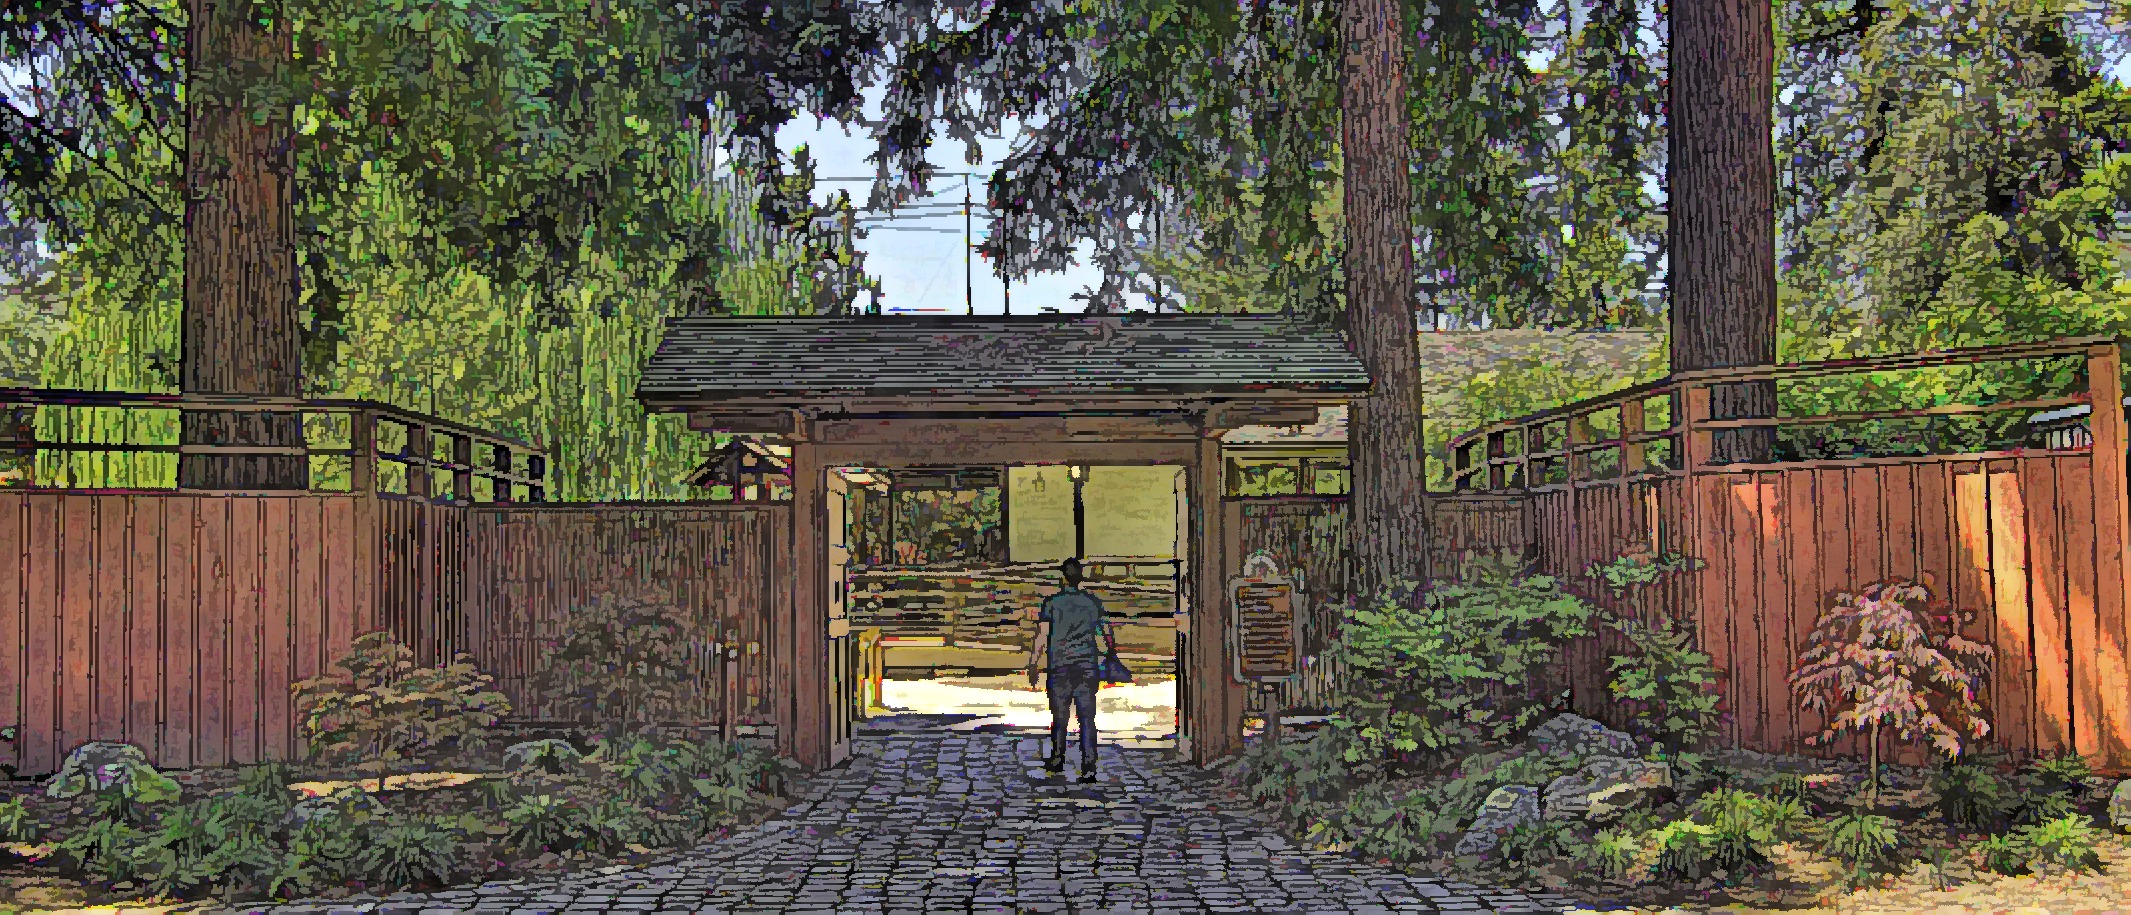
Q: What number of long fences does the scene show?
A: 2